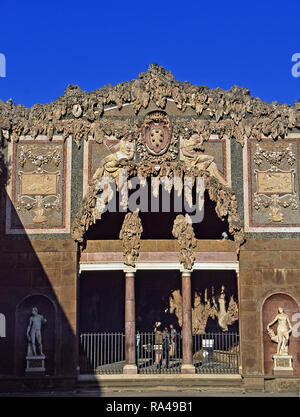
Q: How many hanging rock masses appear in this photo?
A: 2